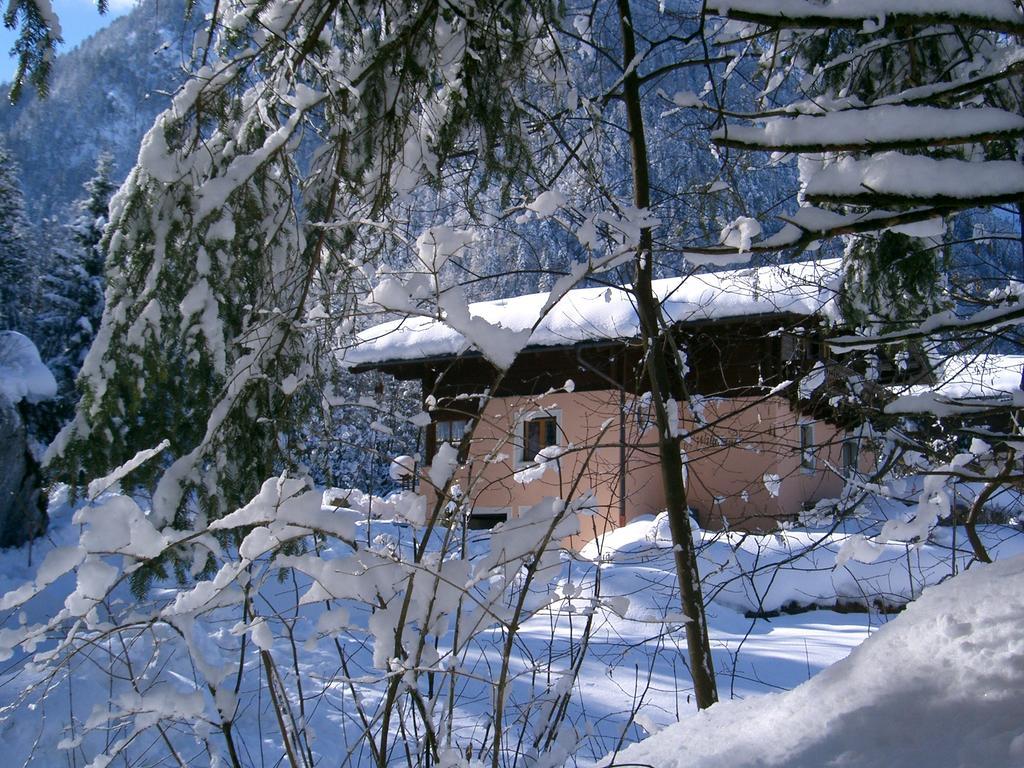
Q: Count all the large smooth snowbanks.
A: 1